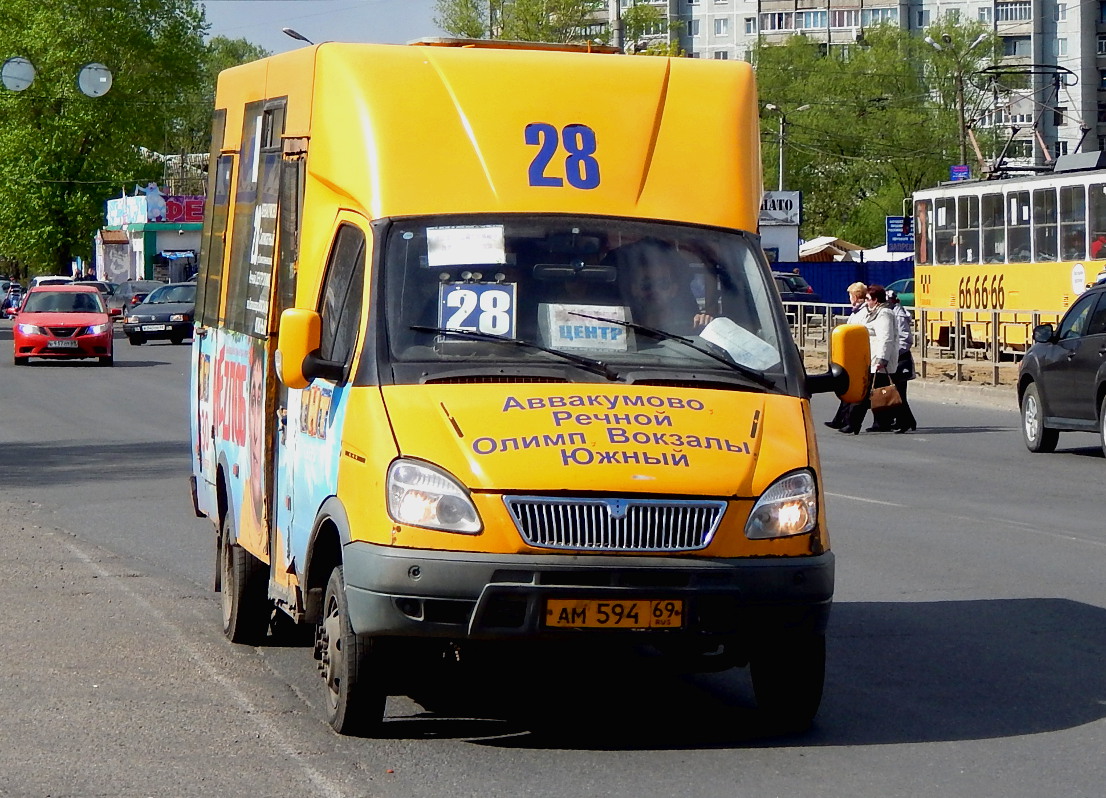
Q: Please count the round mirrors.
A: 2